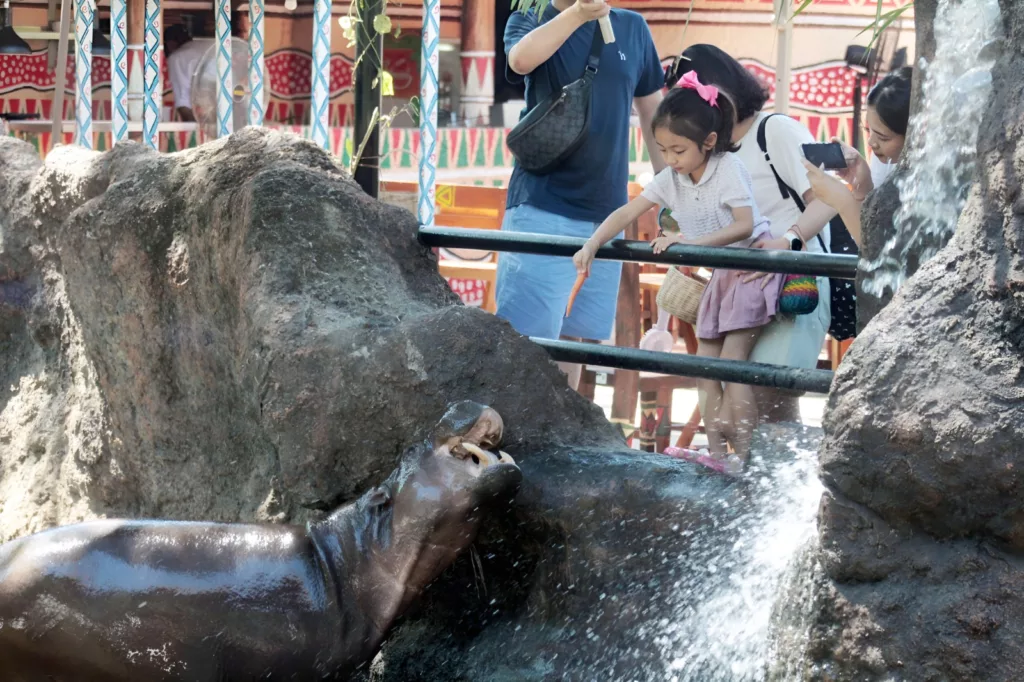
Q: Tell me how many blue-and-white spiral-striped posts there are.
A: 7